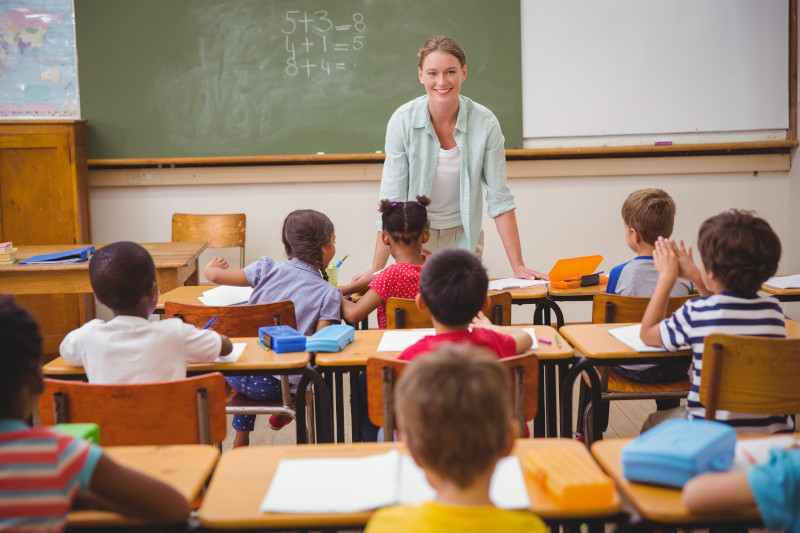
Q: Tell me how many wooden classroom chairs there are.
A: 7